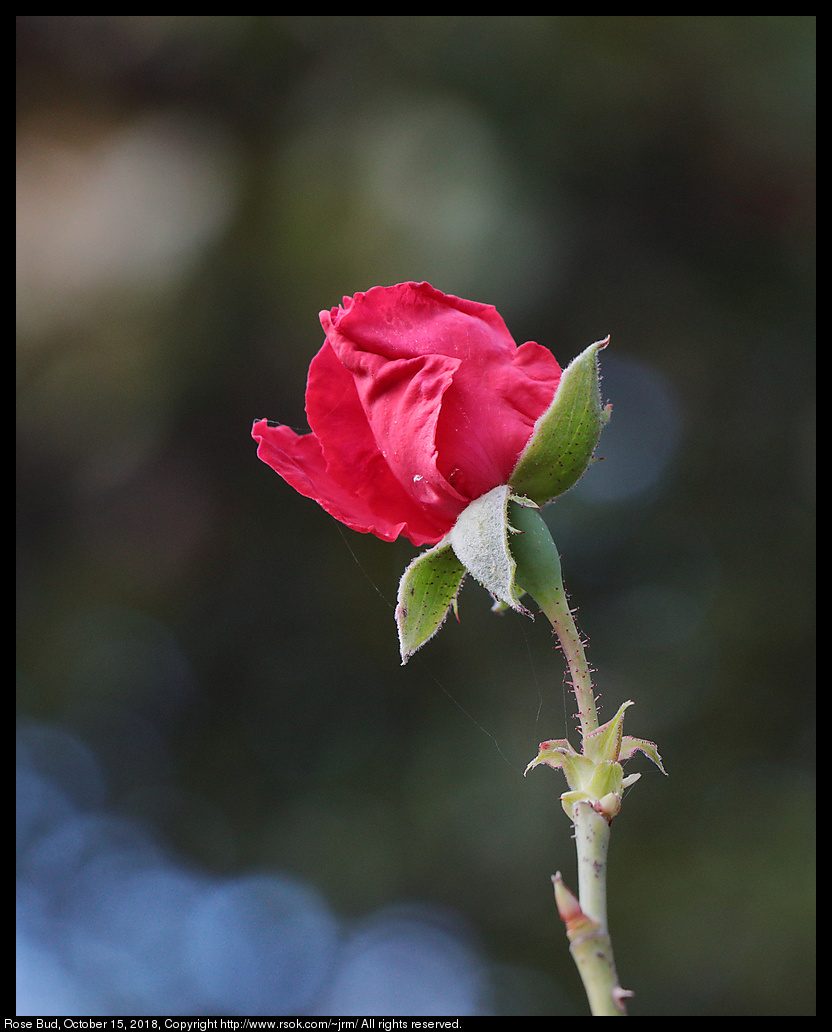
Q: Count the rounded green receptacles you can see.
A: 1